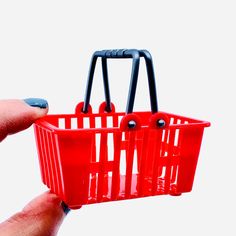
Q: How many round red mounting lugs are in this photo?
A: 4